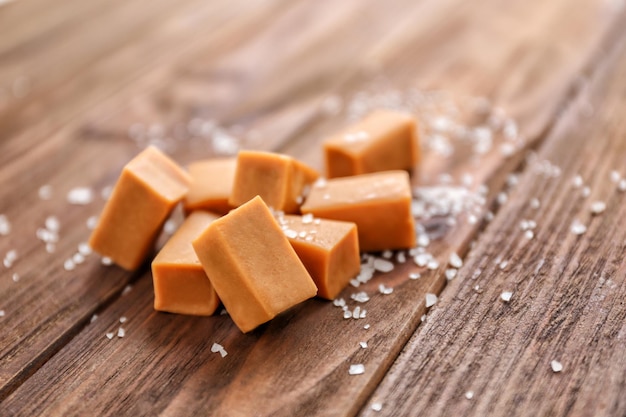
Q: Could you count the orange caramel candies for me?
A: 8